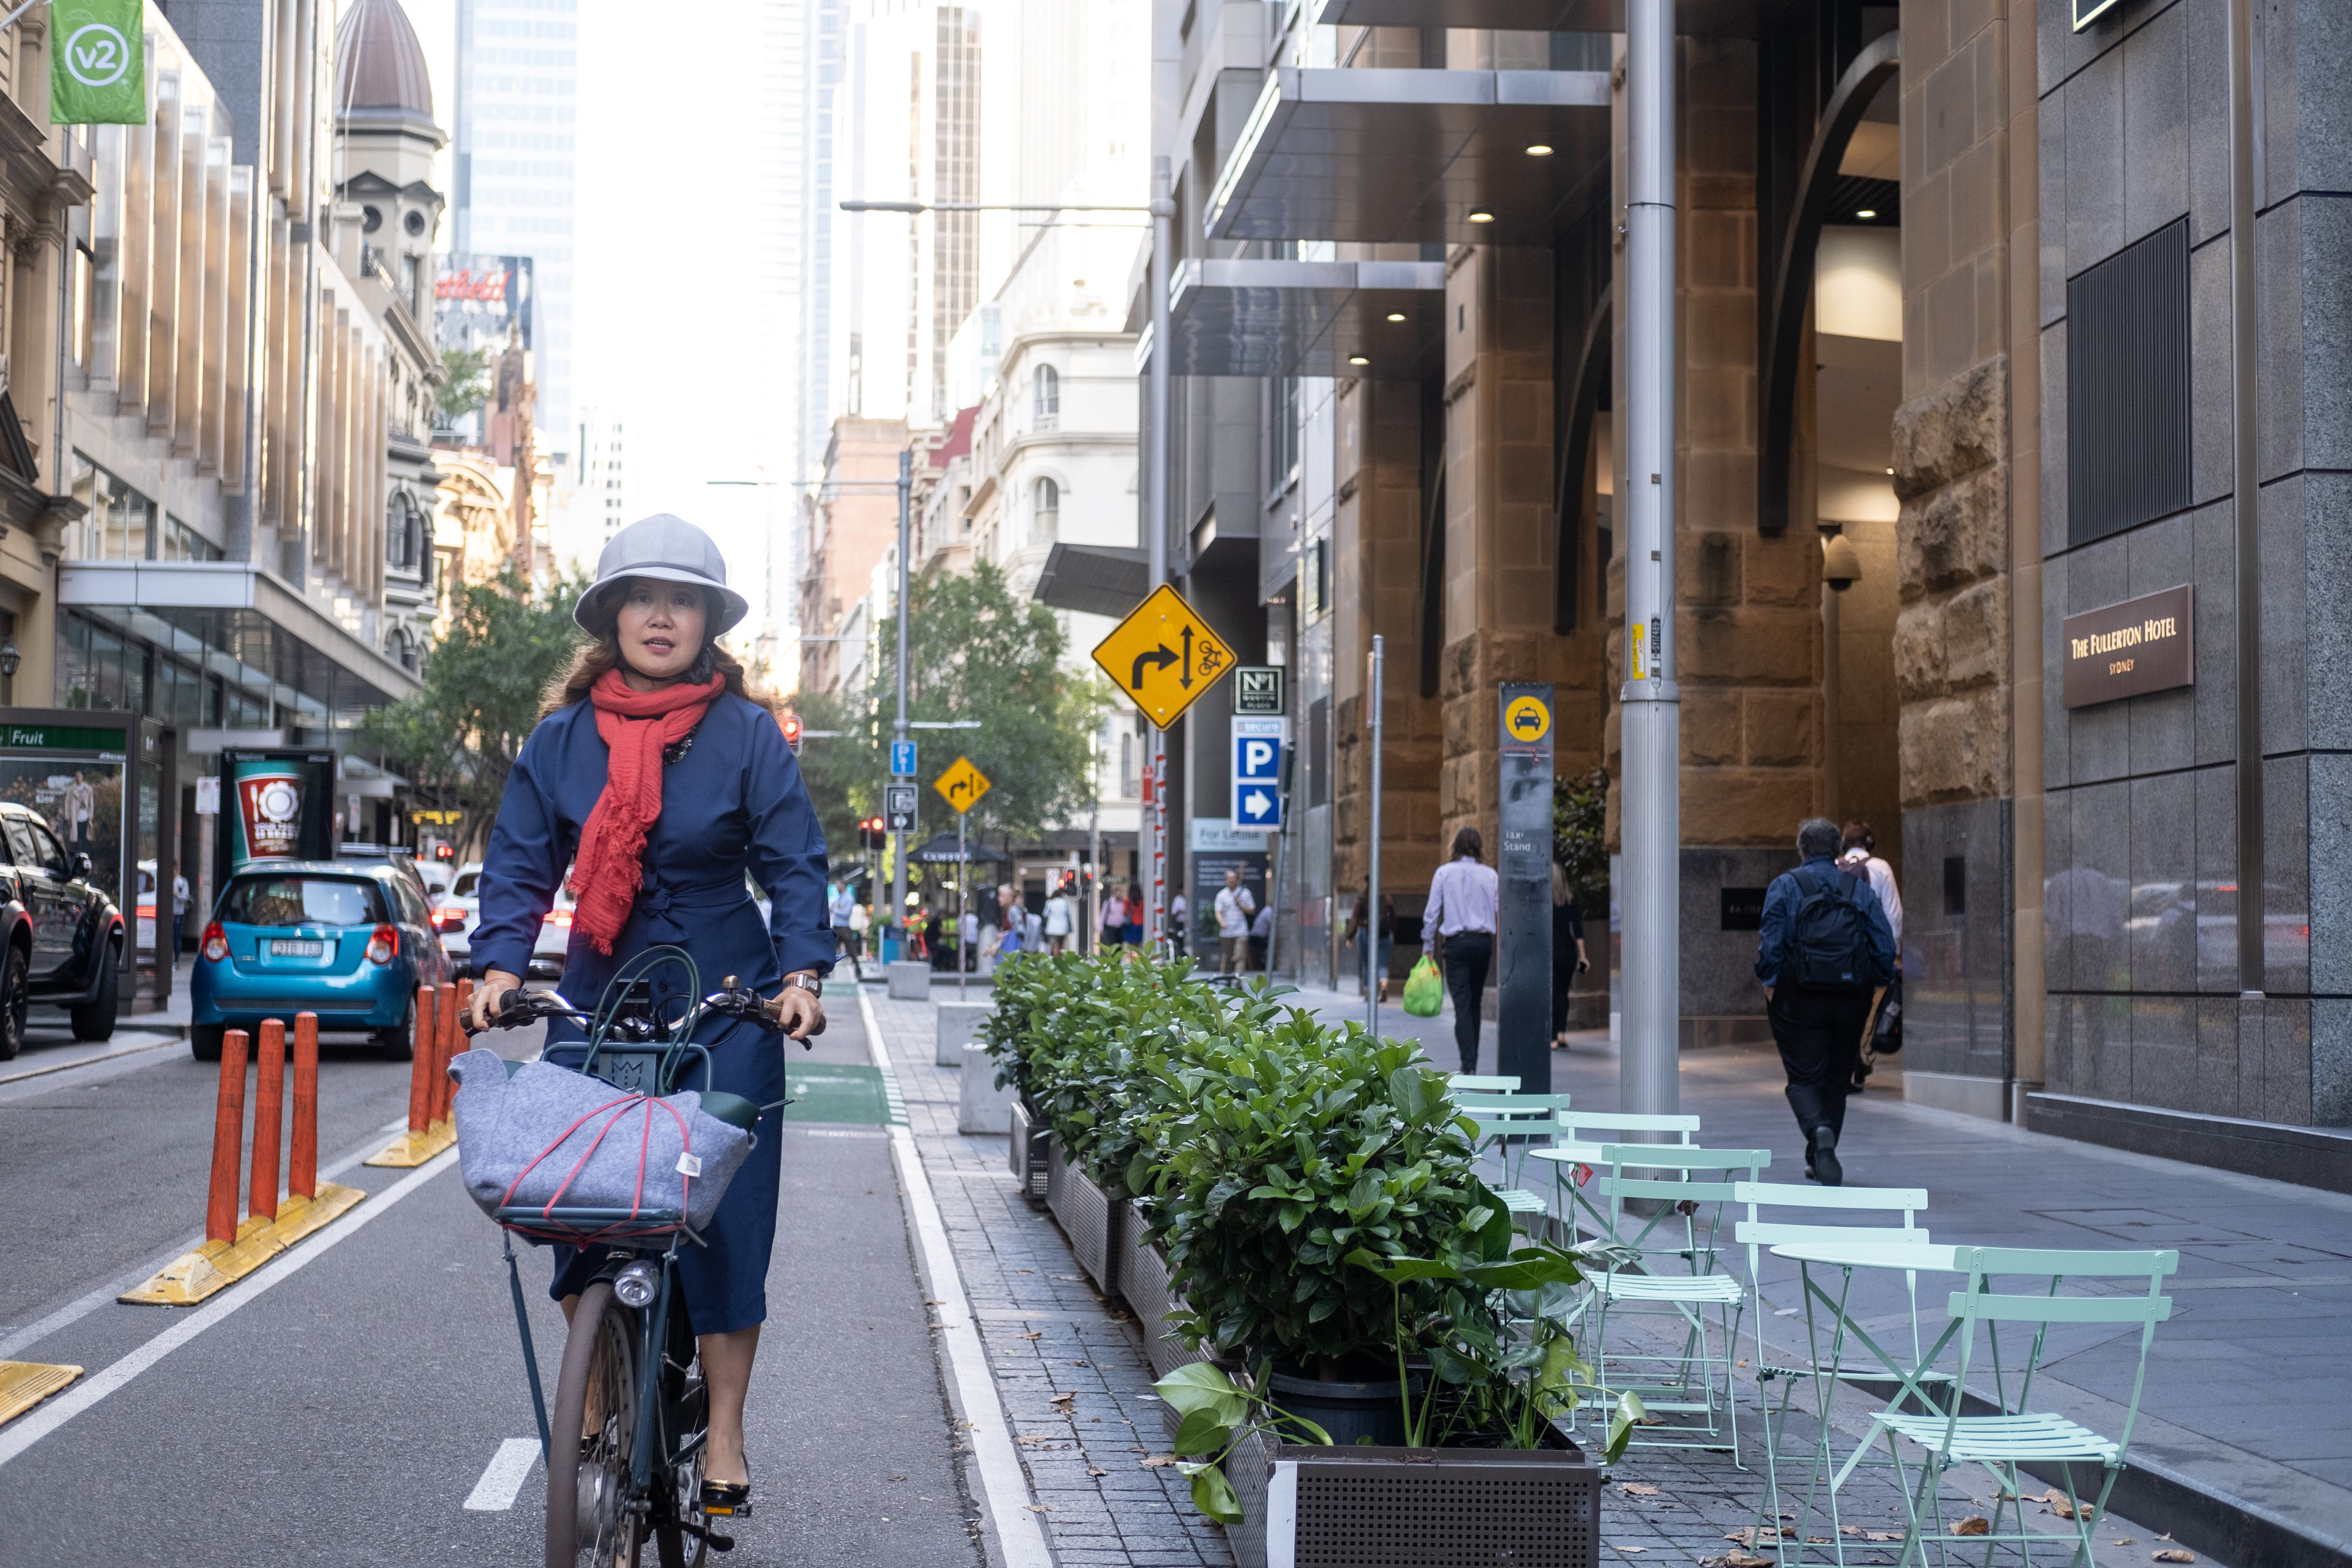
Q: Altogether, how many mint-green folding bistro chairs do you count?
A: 6